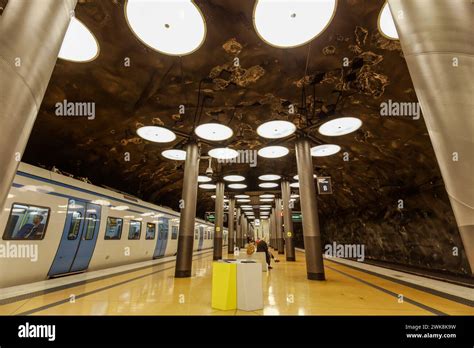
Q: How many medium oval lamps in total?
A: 8